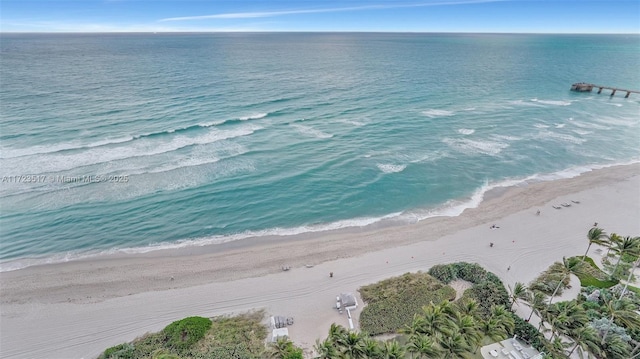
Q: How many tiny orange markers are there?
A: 4